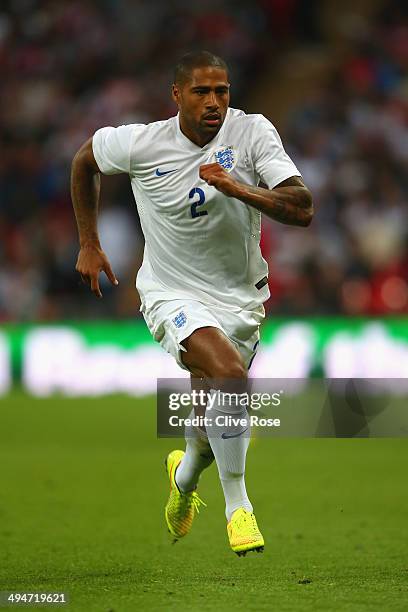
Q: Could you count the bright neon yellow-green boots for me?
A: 2